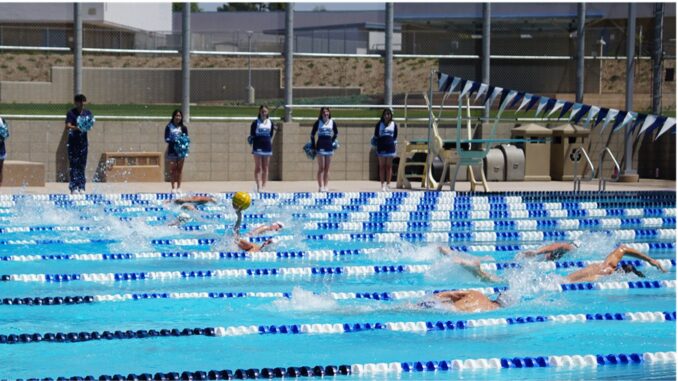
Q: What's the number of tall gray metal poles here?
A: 8